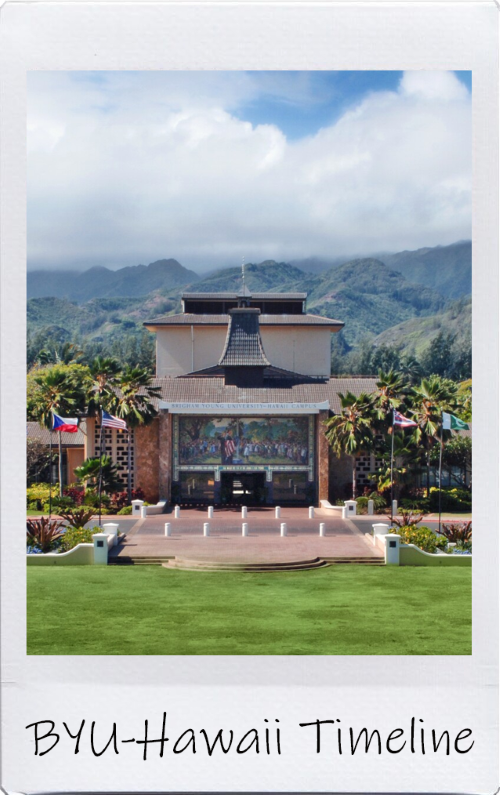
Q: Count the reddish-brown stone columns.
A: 2